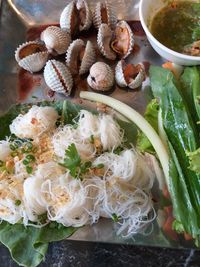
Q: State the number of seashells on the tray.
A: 9